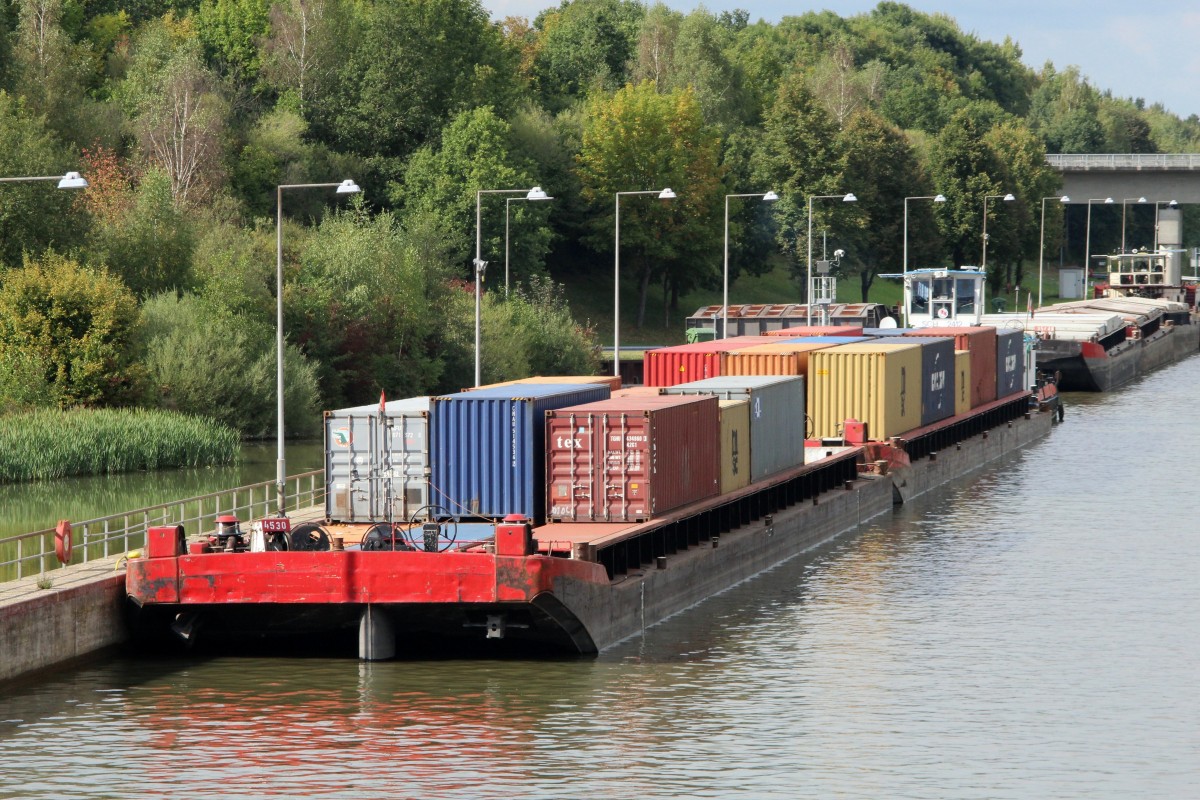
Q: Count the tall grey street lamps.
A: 13